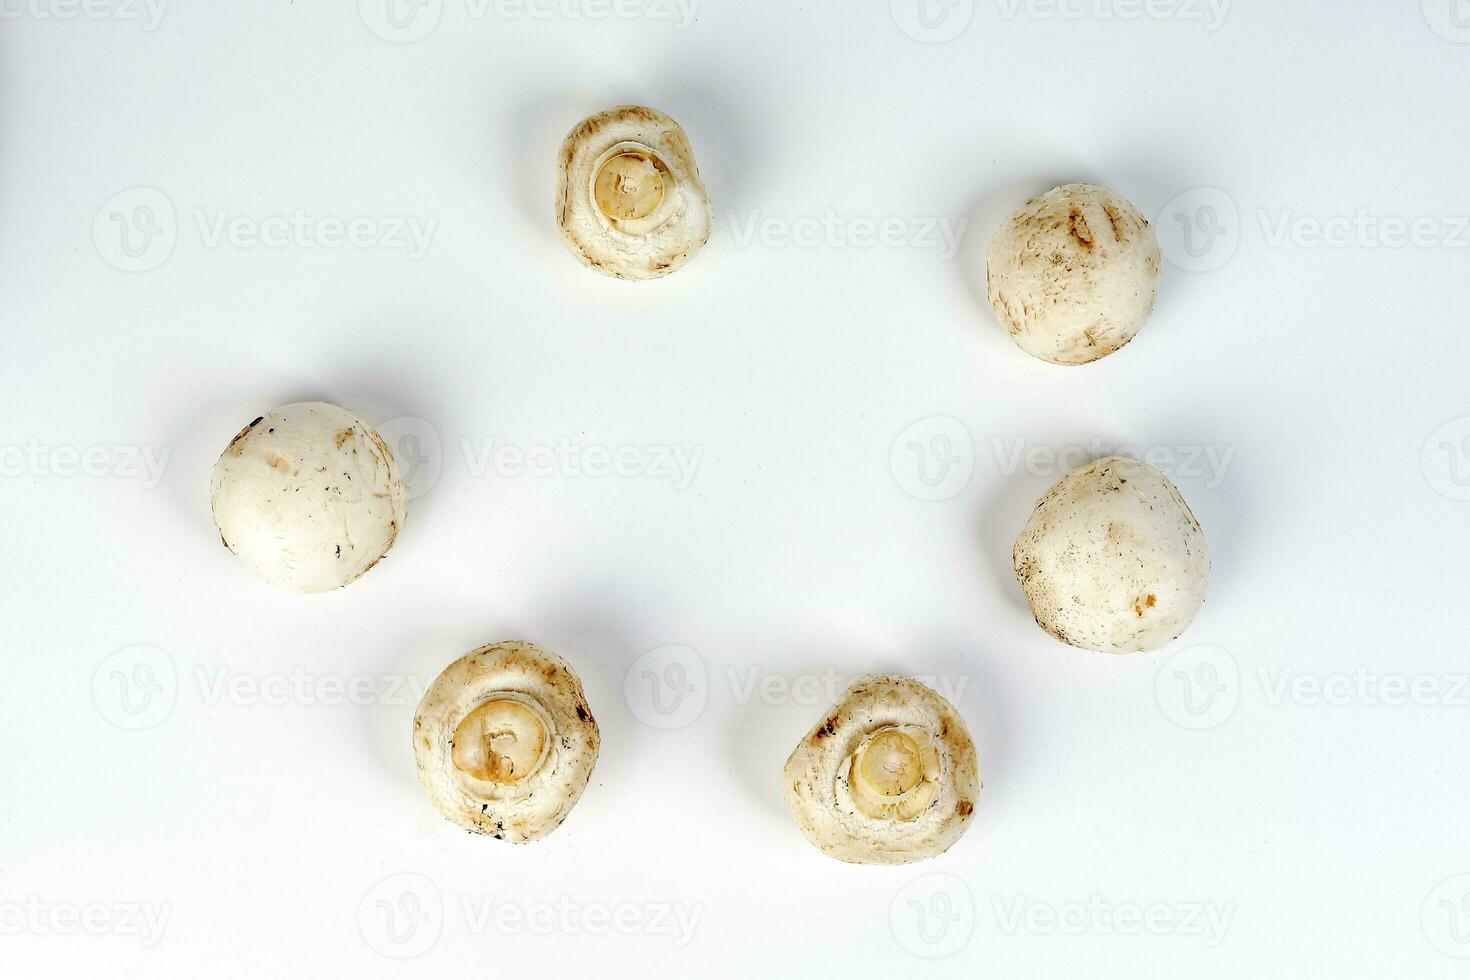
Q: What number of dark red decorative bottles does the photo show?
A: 0